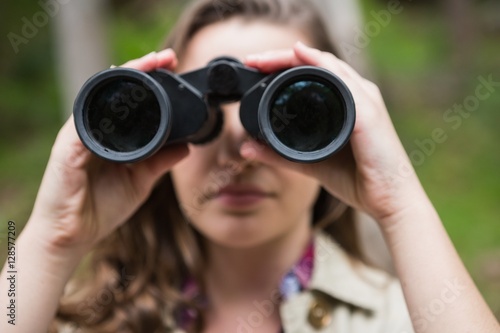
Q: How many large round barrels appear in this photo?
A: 2